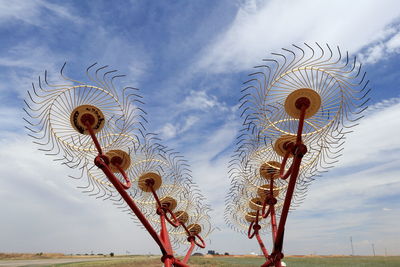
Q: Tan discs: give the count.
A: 12